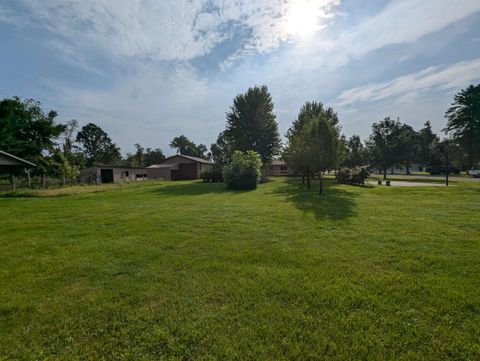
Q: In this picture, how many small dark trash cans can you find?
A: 2